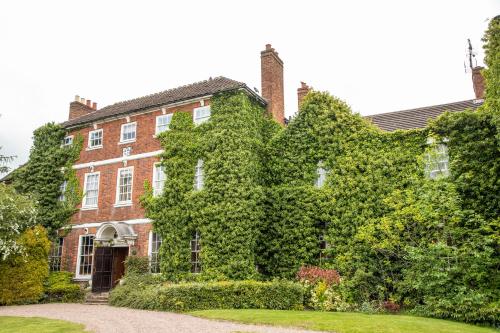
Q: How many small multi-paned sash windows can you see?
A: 5